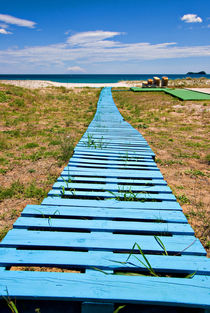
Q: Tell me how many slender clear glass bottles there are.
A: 0